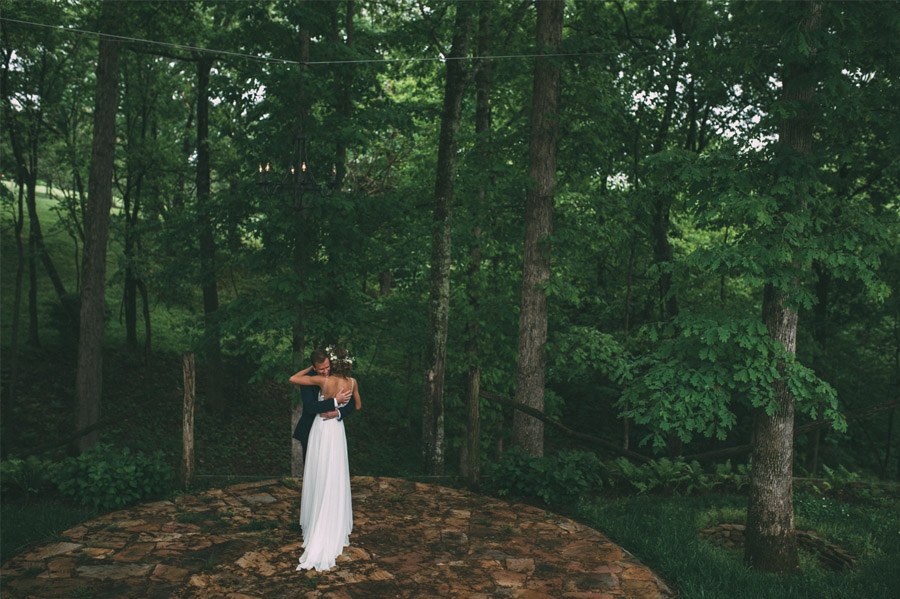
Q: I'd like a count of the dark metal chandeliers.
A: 1